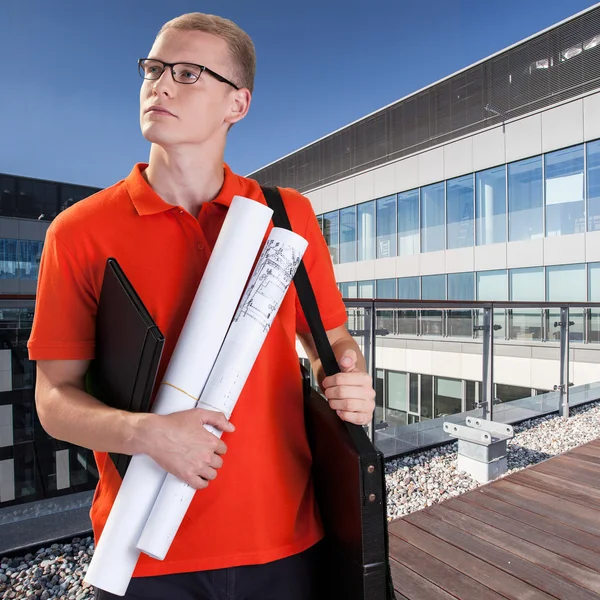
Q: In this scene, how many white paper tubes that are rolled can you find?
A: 2